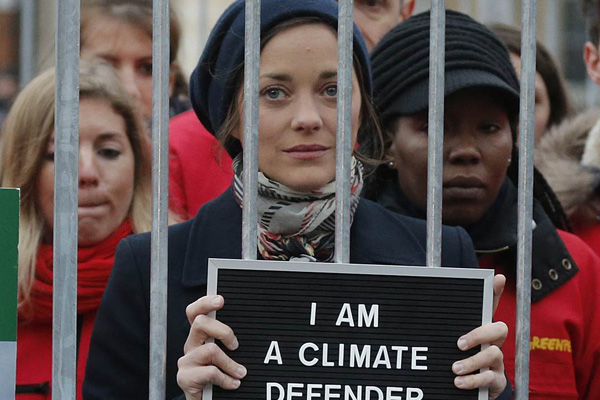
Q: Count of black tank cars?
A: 0